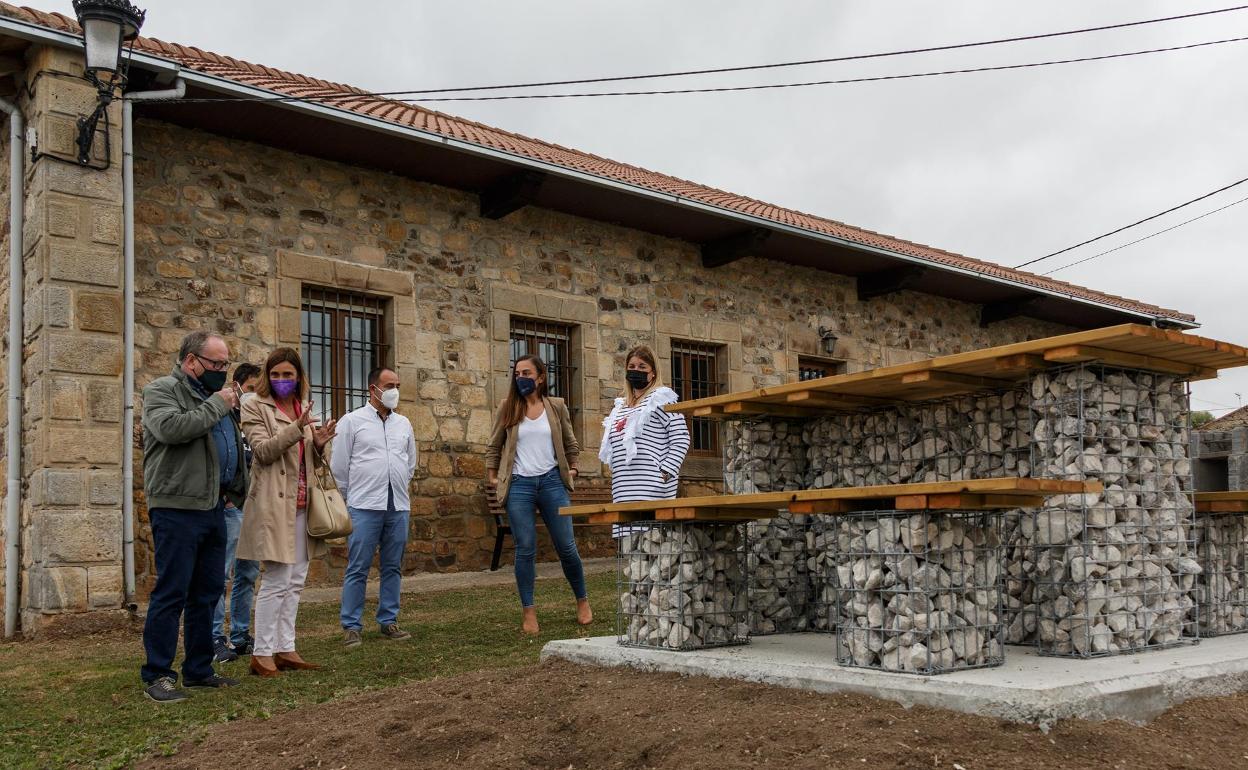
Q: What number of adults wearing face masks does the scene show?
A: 6